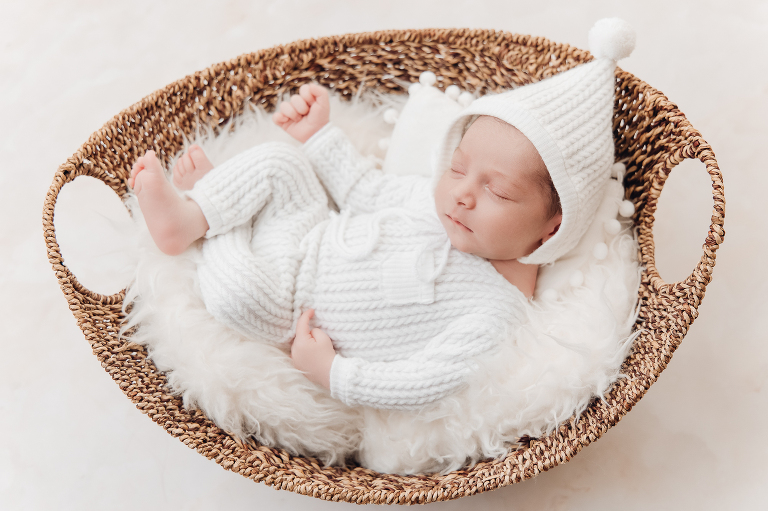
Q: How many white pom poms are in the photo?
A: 13